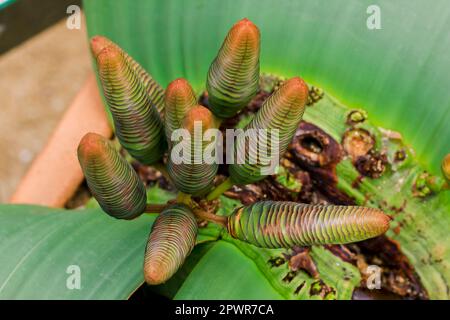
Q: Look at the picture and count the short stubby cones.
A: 9